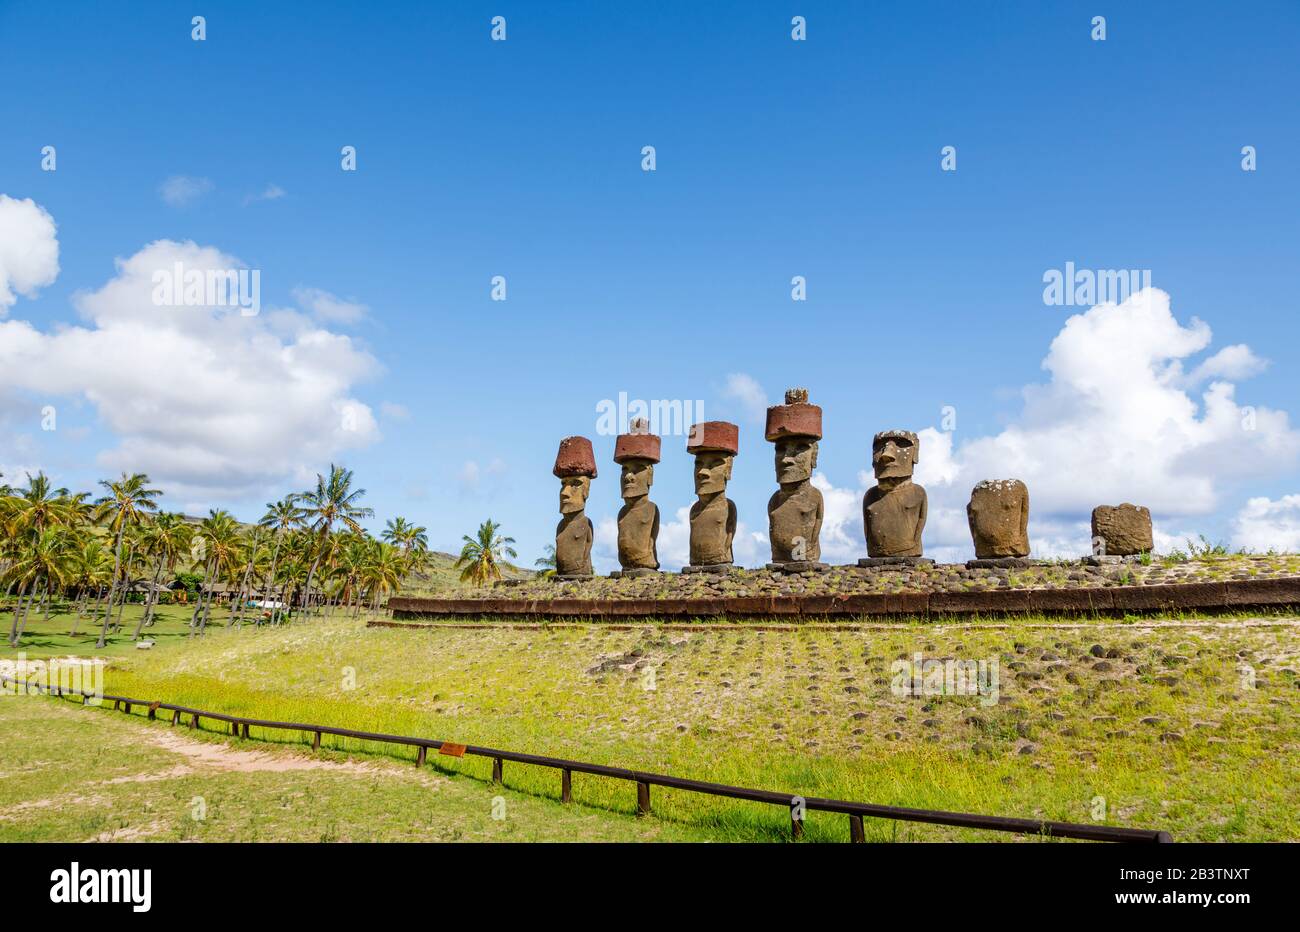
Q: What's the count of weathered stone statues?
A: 7